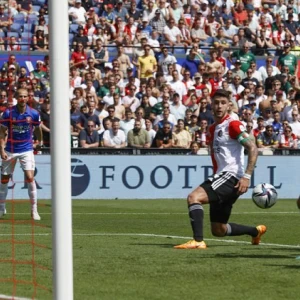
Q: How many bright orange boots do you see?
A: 2